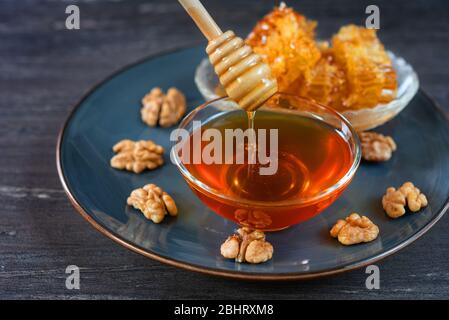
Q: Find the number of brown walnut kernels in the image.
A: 7